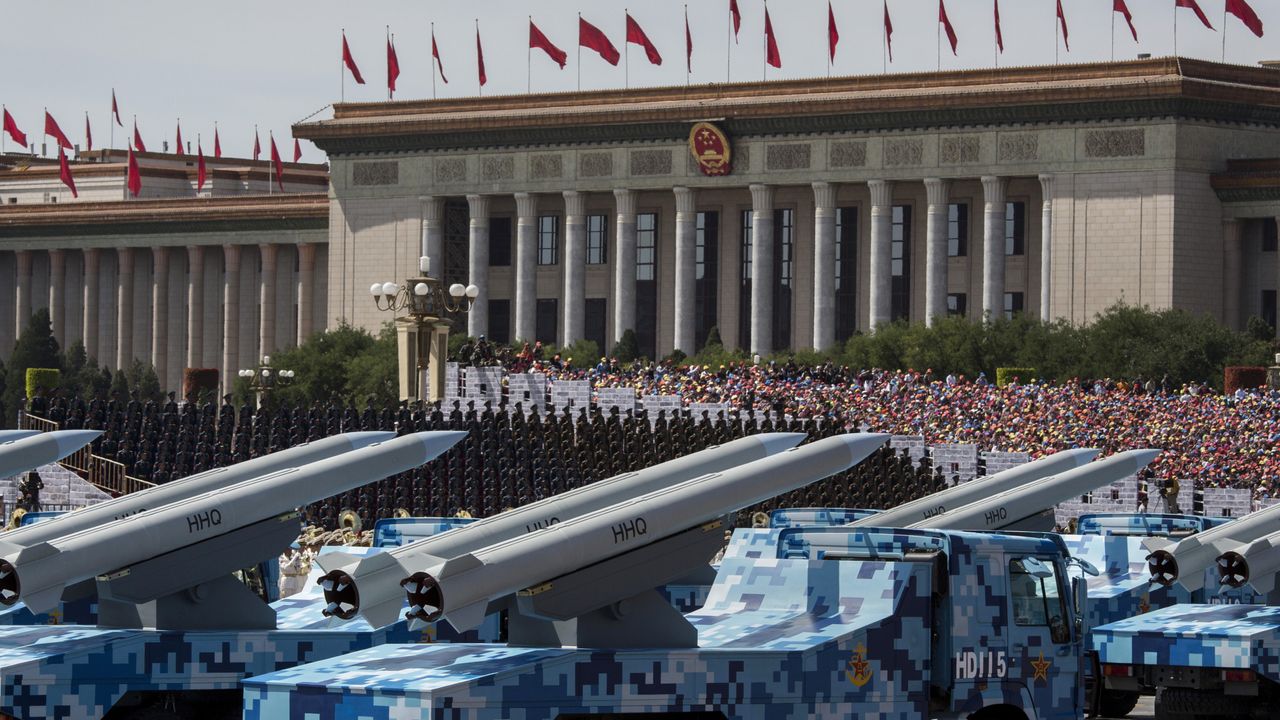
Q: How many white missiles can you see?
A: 10